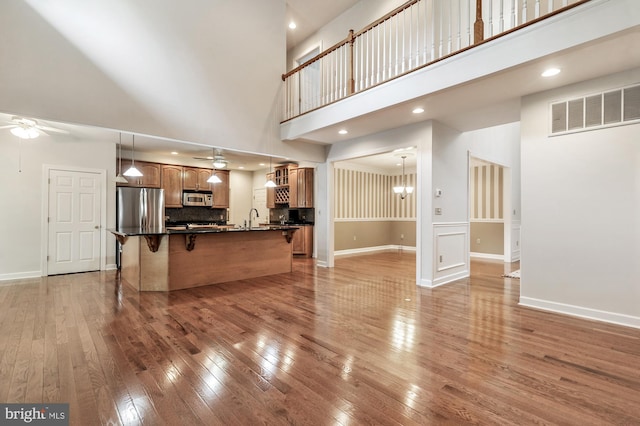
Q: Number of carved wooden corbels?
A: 4